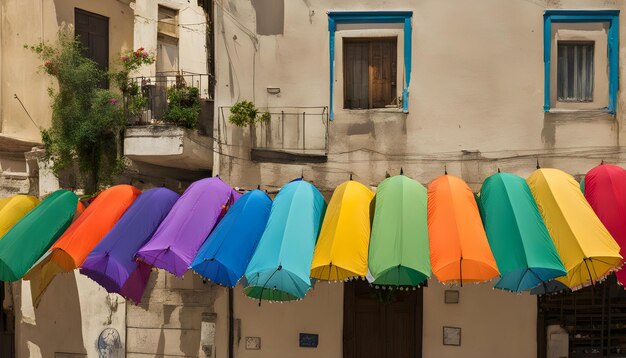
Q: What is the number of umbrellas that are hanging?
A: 13